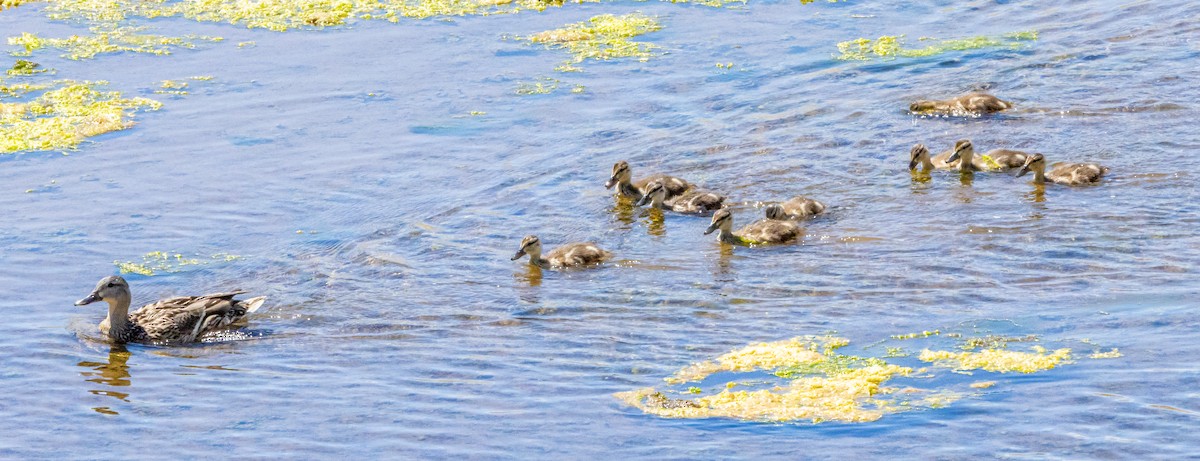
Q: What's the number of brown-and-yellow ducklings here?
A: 9